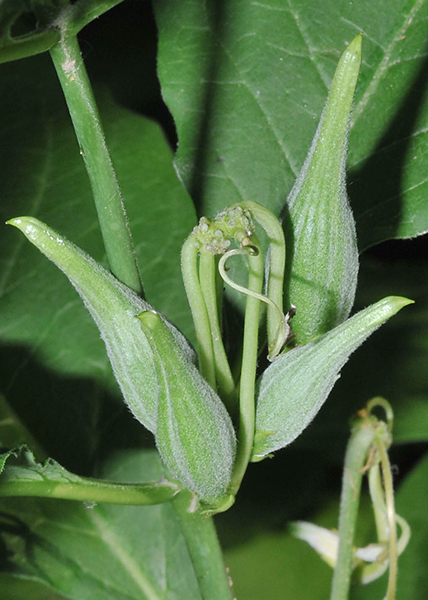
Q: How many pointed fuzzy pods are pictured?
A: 4